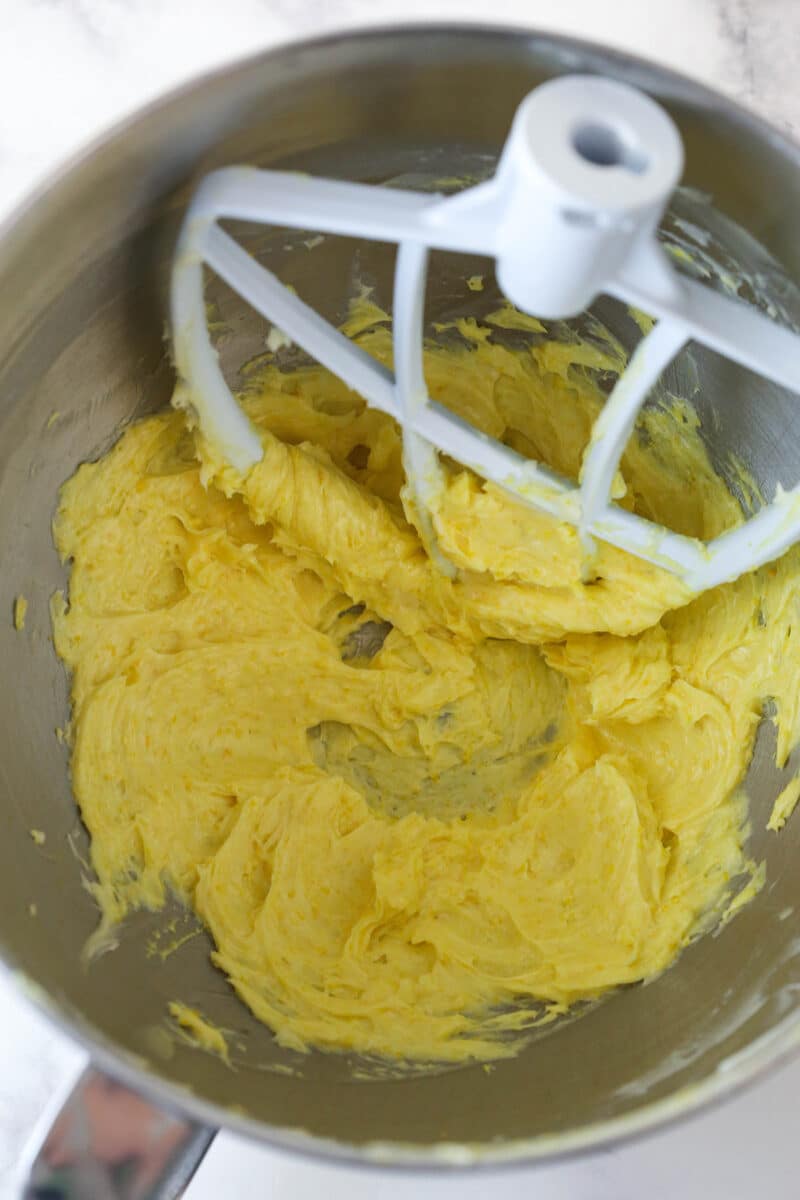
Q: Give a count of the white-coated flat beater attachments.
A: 1